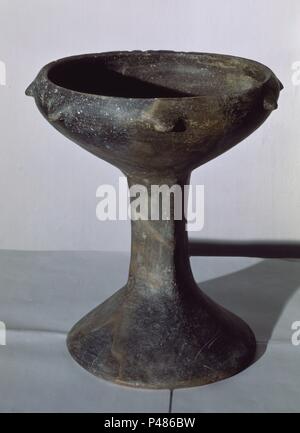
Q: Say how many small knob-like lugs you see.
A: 5